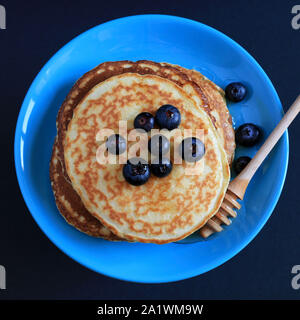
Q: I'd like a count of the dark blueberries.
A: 10